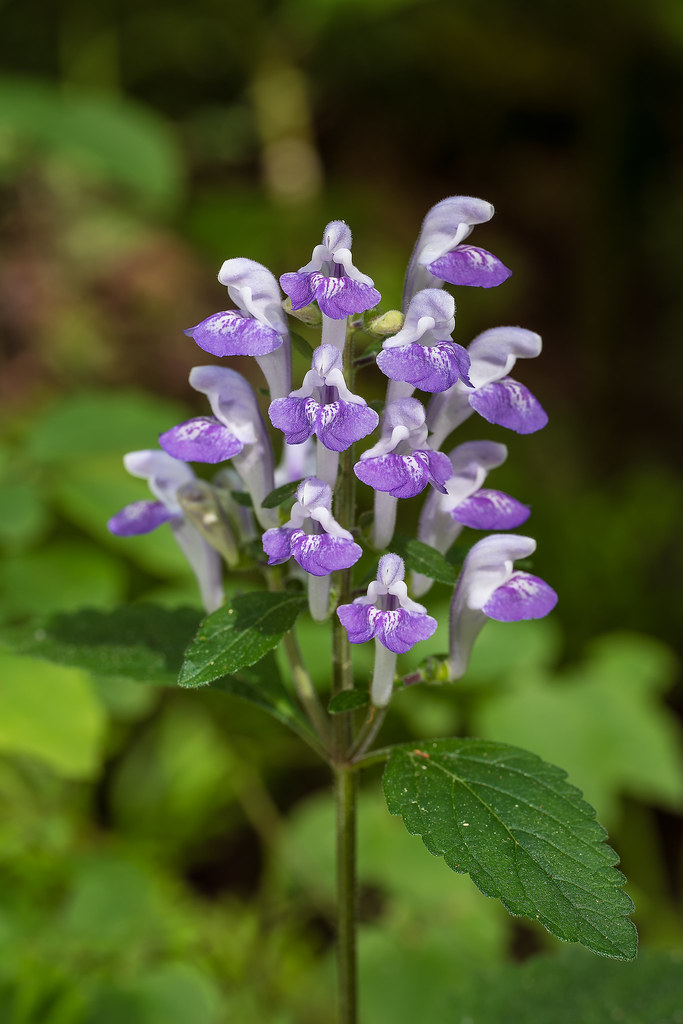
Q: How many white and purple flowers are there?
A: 13